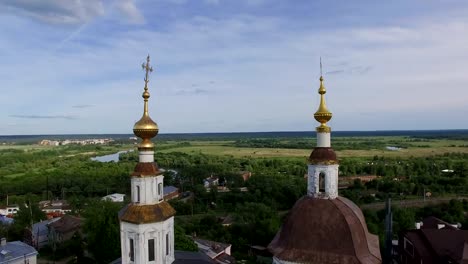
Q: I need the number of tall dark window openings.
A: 6